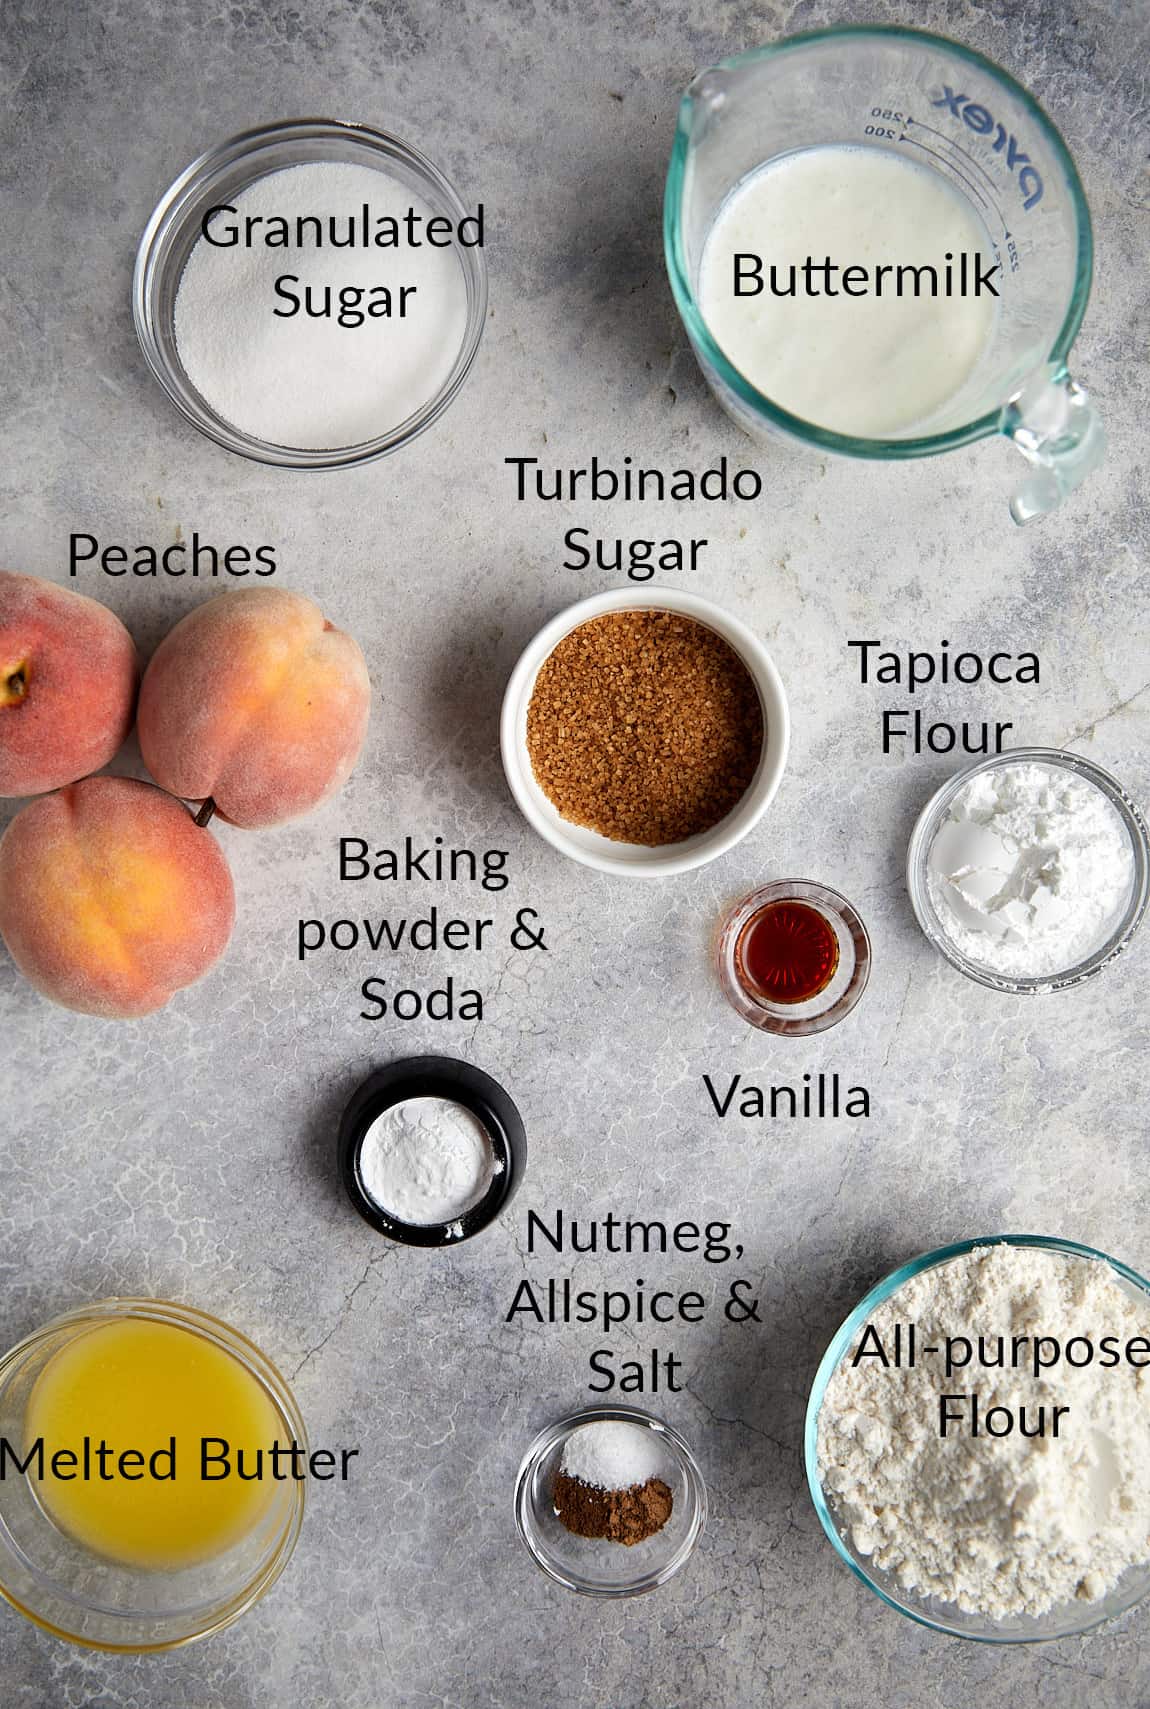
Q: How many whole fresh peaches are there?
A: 3